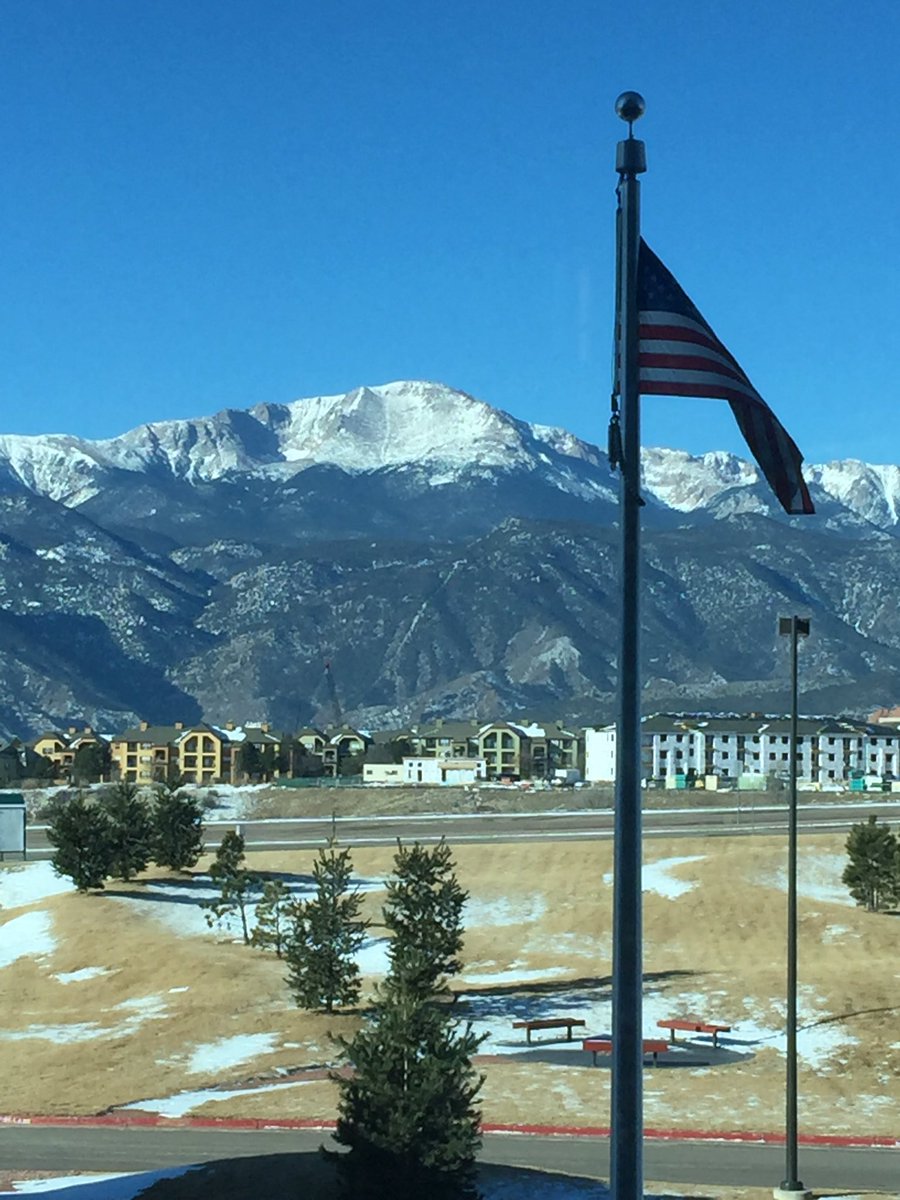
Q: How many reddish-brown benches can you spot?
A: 3